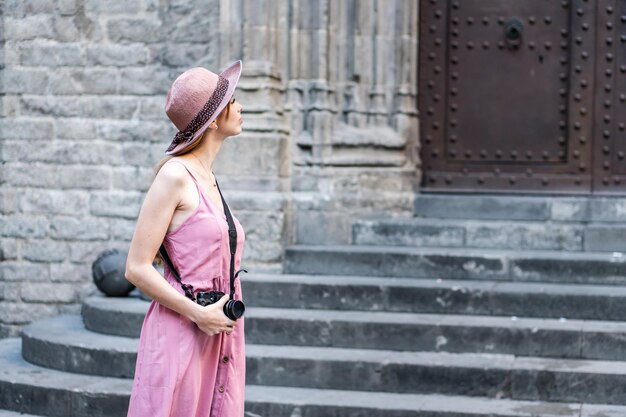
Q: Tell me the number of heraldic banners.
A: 0